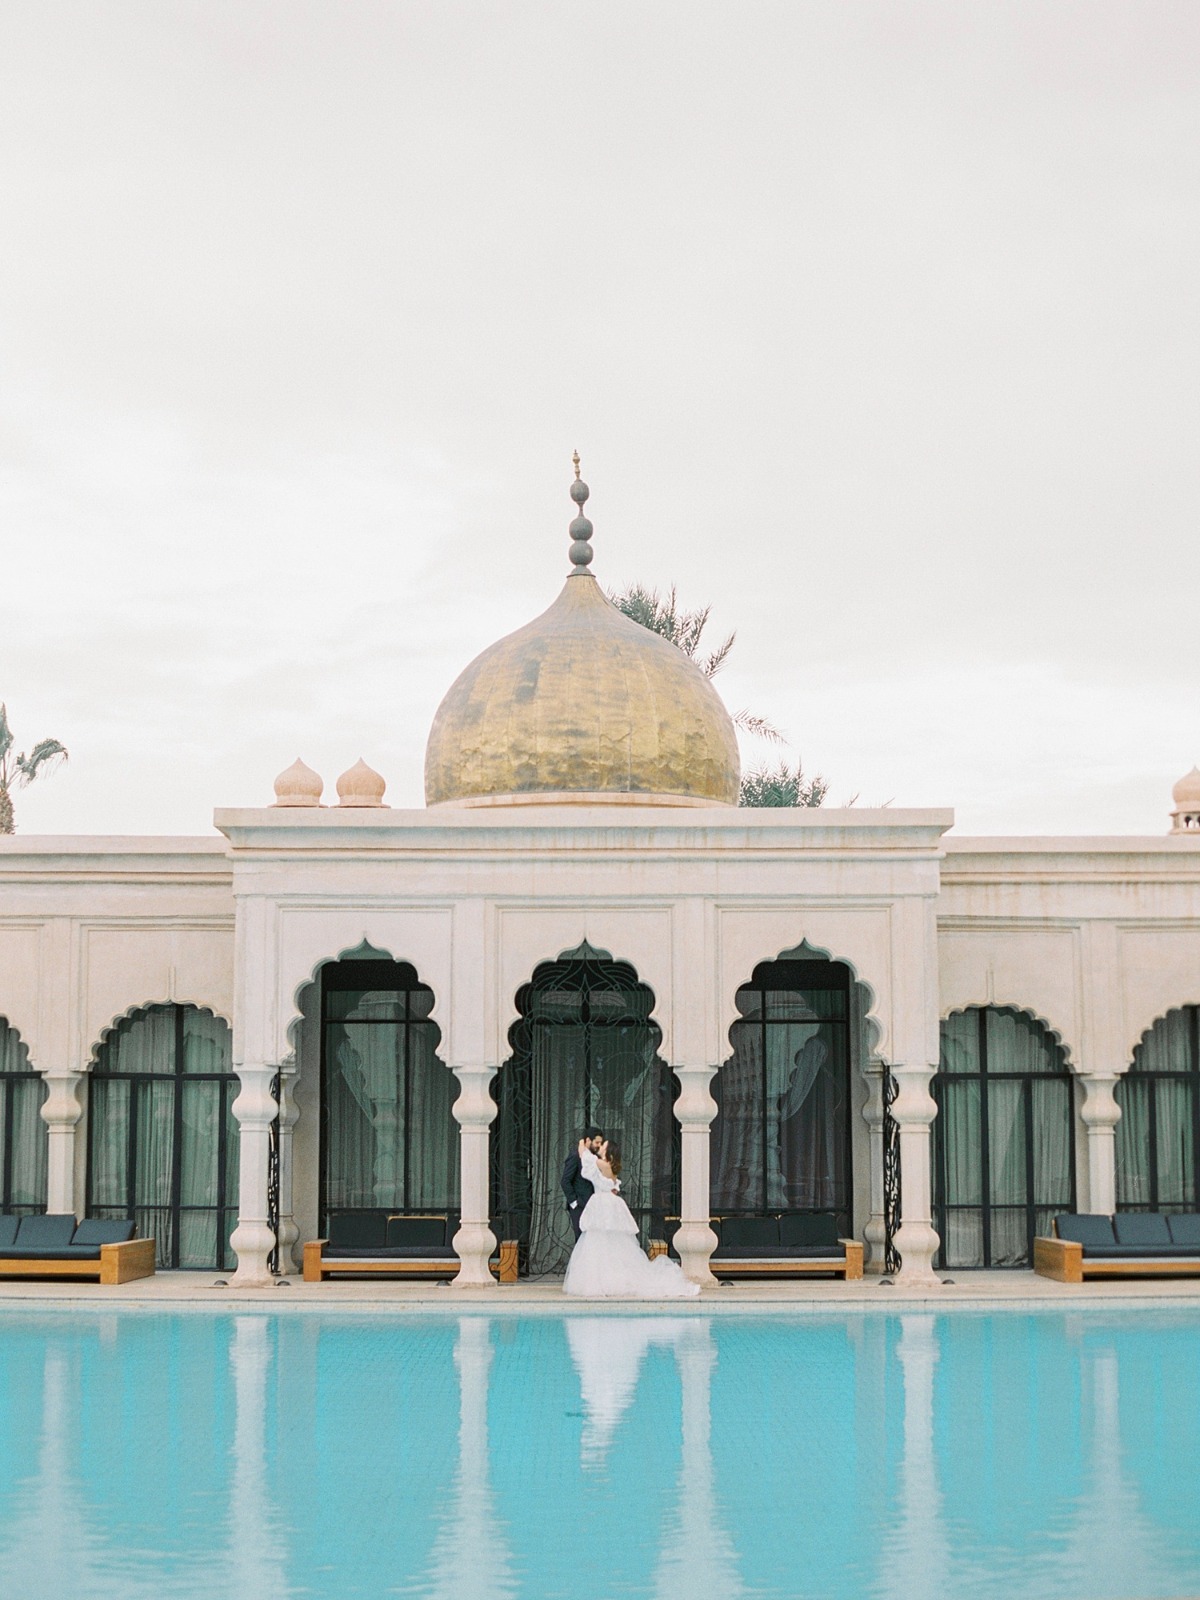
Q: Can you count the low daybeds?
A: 4